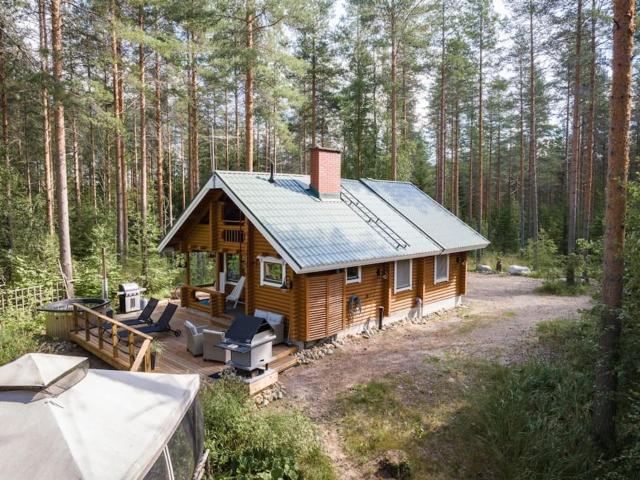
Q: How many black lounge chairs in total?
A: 2